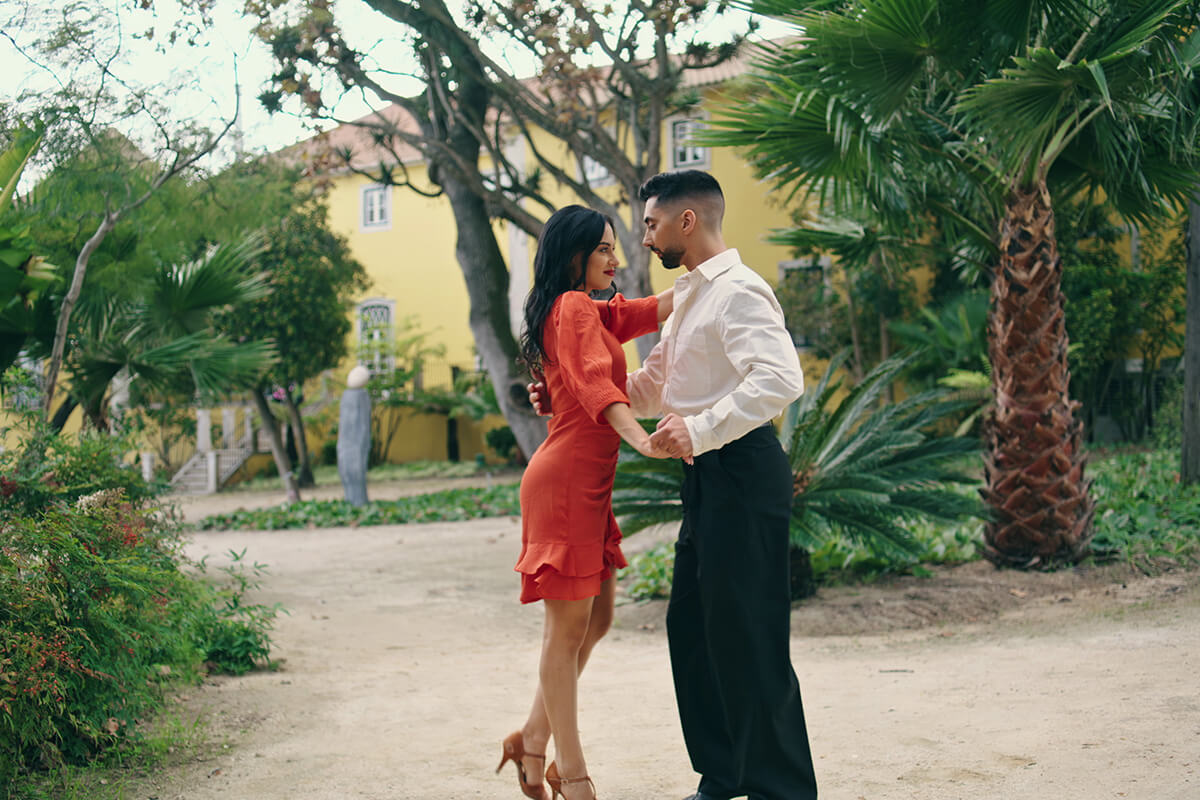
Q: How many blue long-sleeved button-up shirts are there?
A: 0